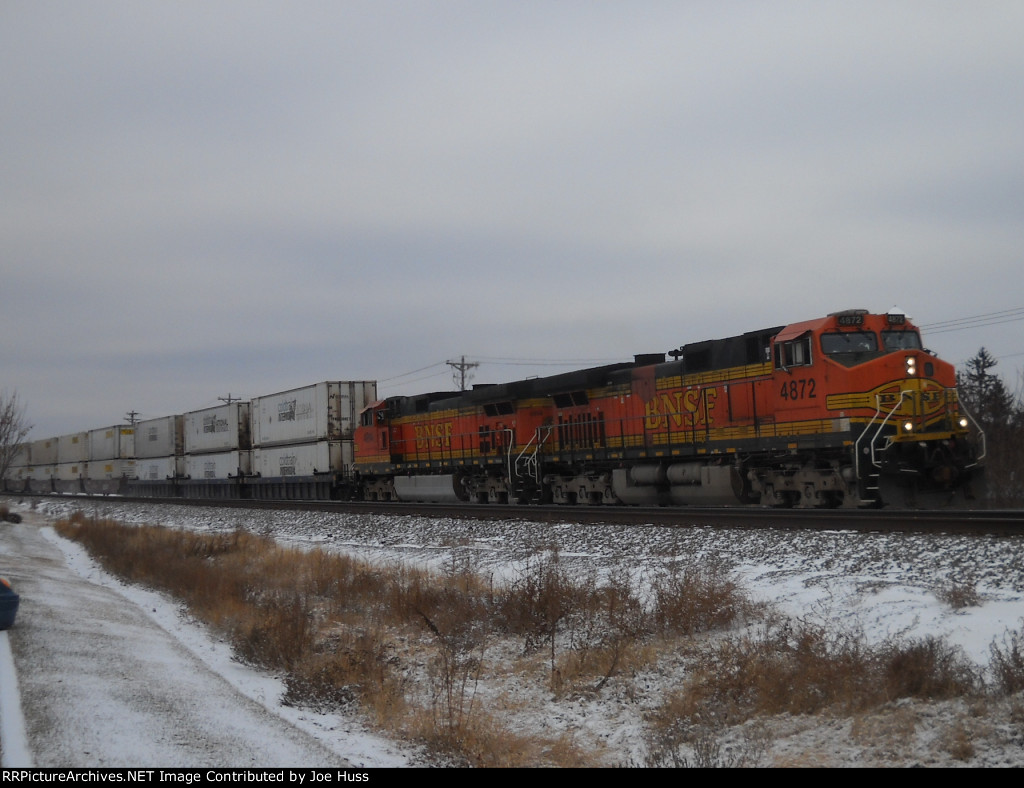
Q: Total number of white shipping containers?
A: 14